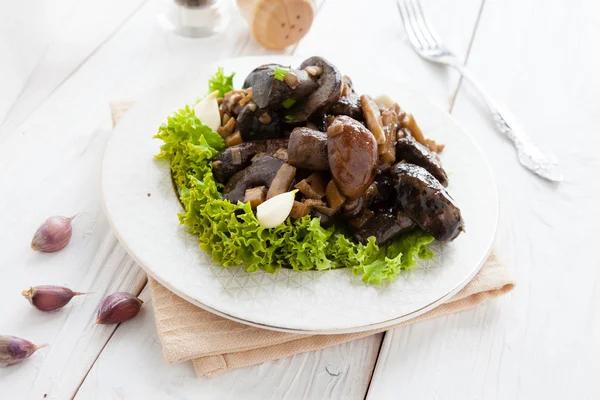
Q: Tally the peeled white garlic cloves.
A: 2